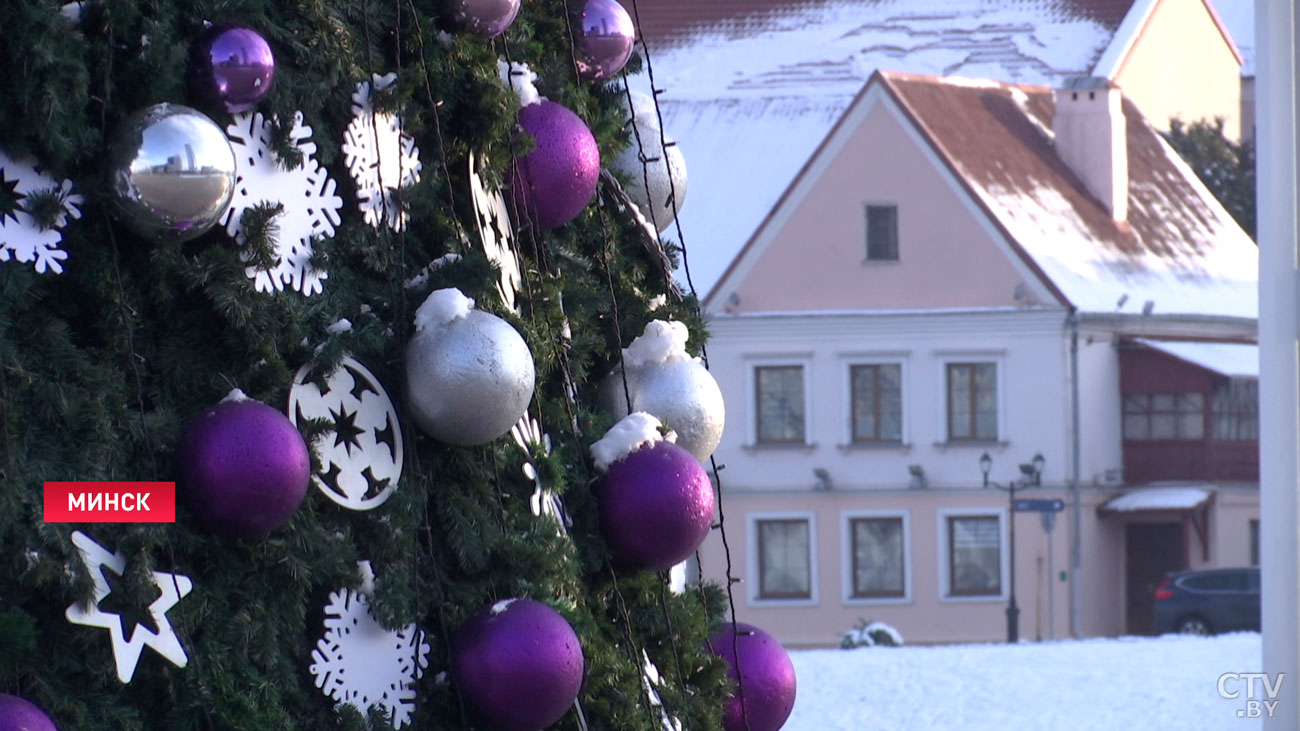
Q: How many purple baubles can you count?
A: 9